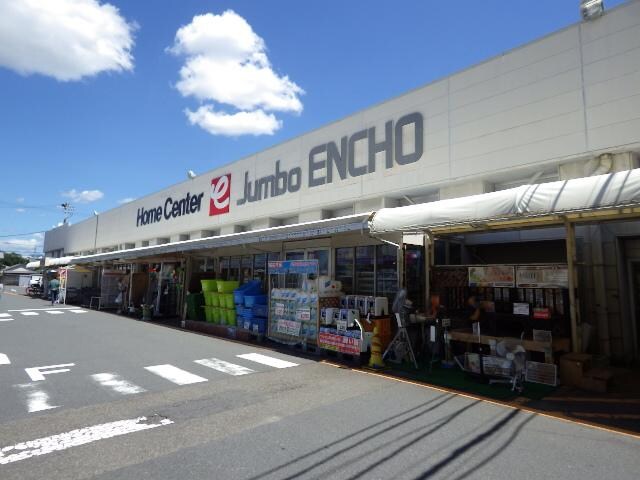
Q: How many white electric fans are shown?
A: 2